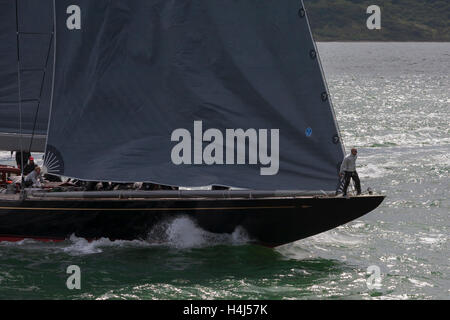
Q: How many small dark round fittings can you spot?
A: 4